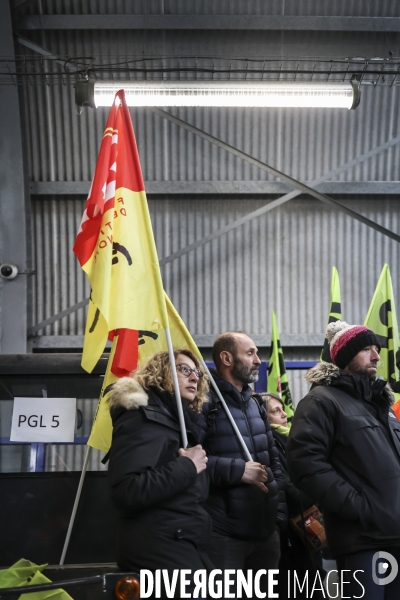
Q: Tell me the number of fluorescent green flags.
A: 3